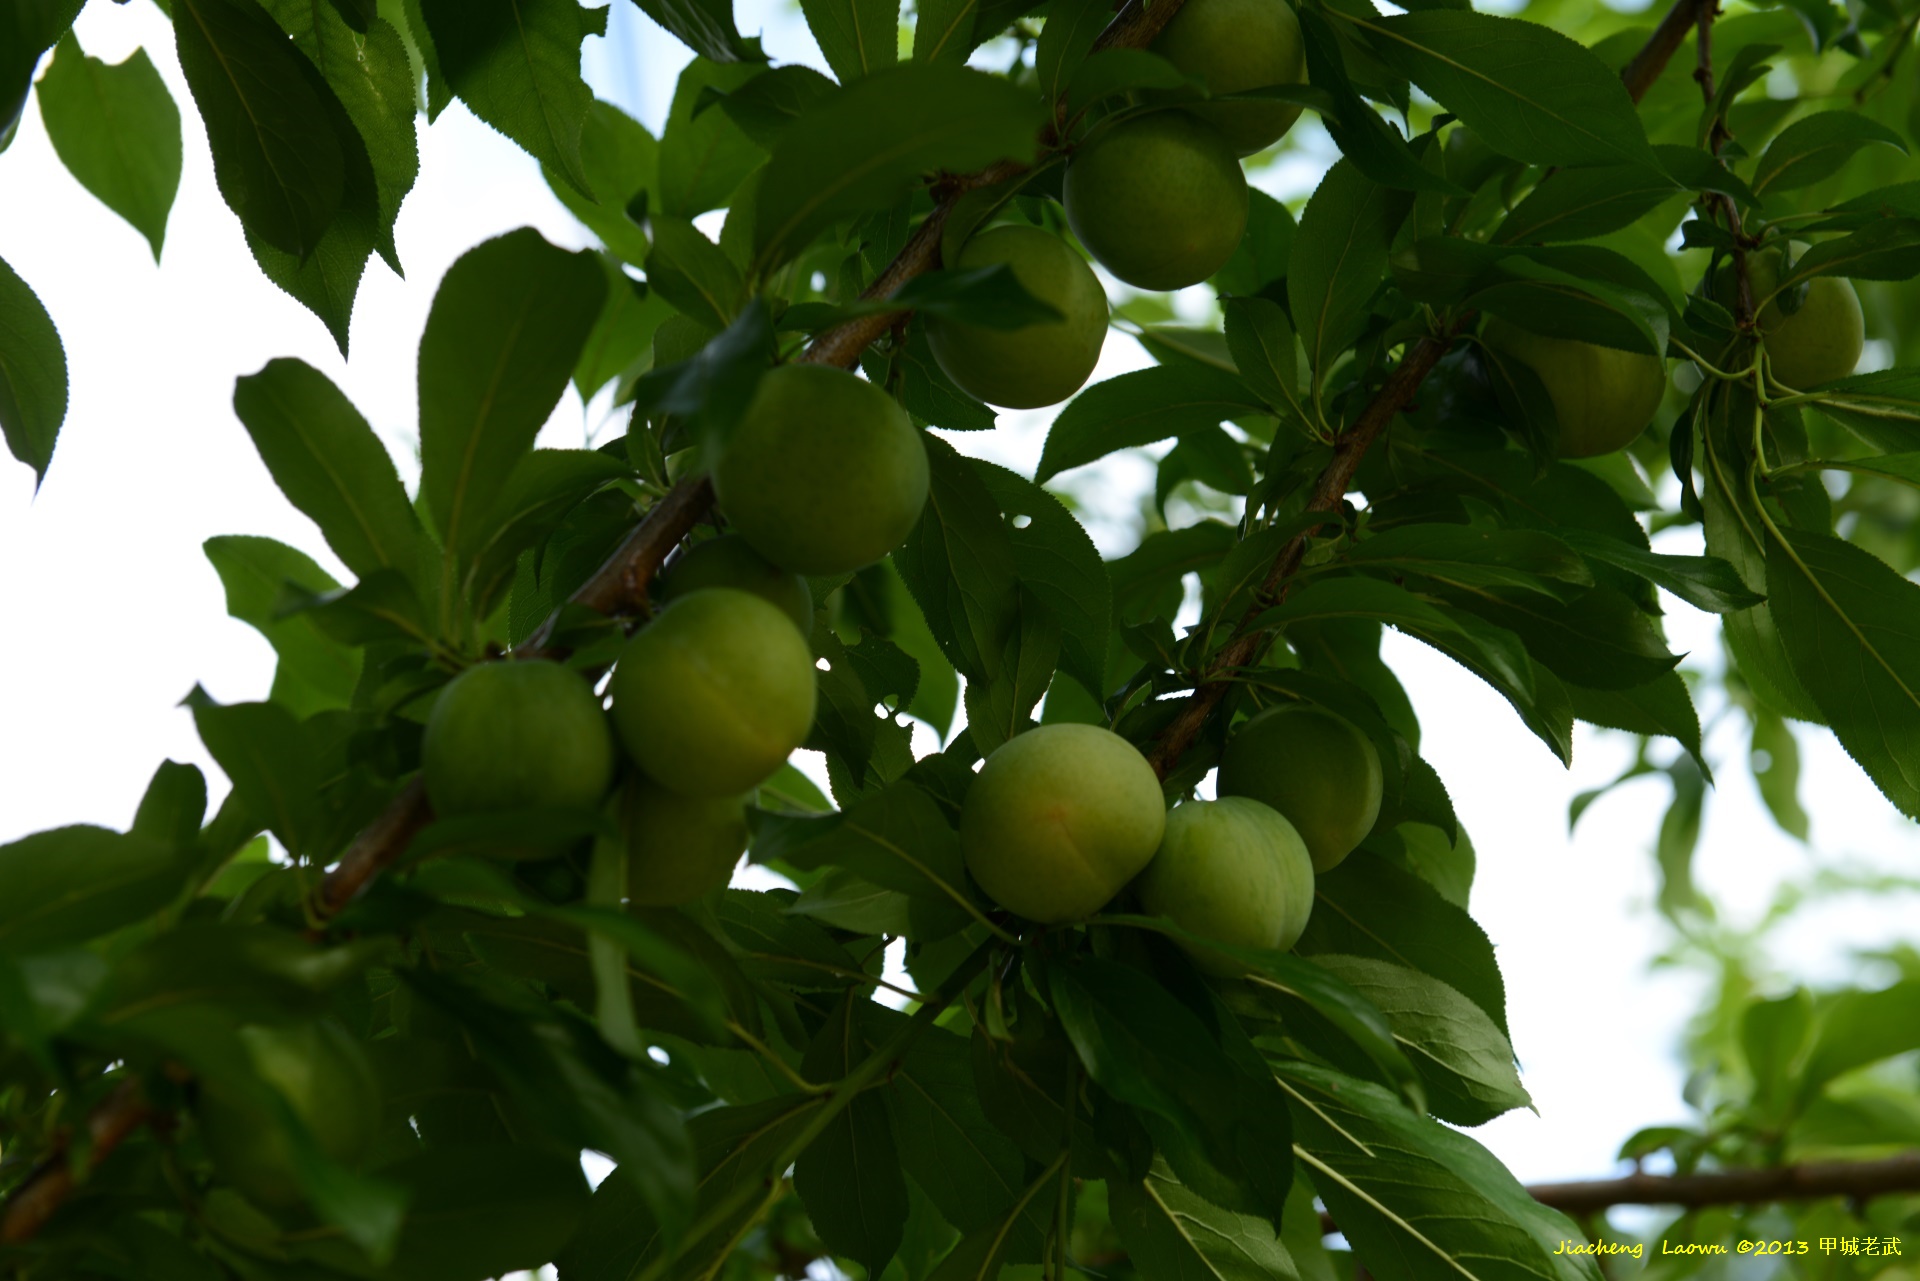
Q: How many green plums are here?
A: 14